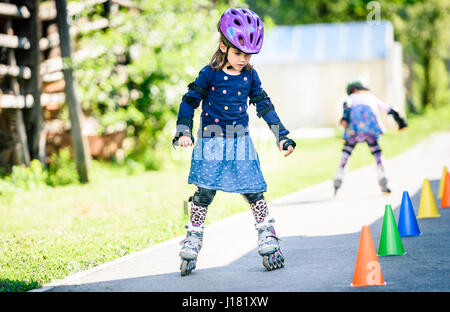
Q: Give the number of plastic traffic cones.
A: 6